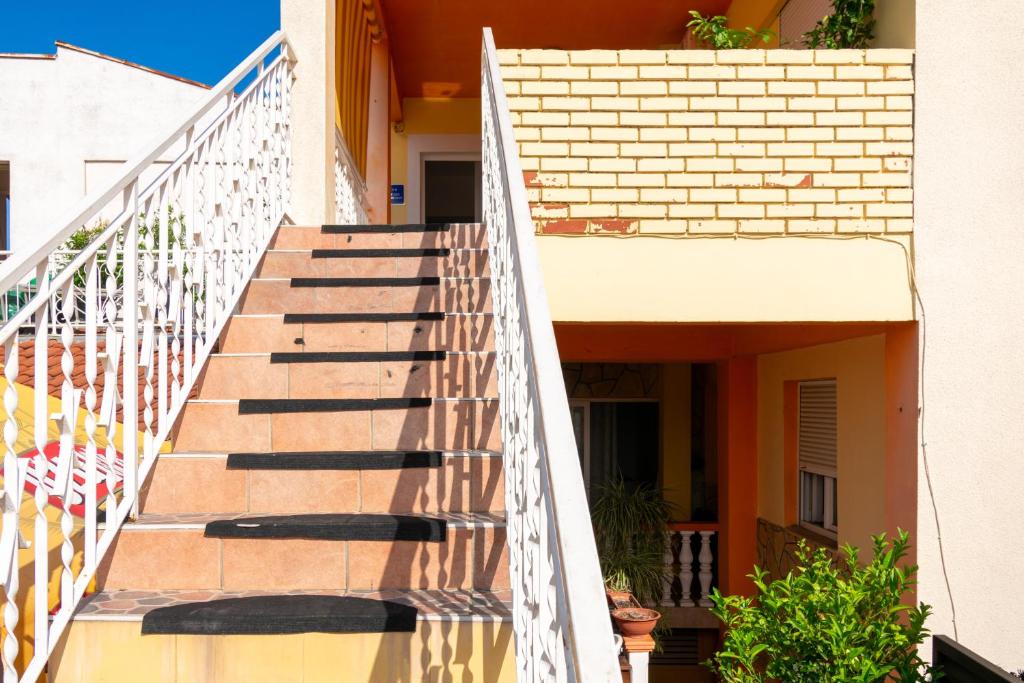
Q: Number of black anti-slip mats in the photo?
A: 9